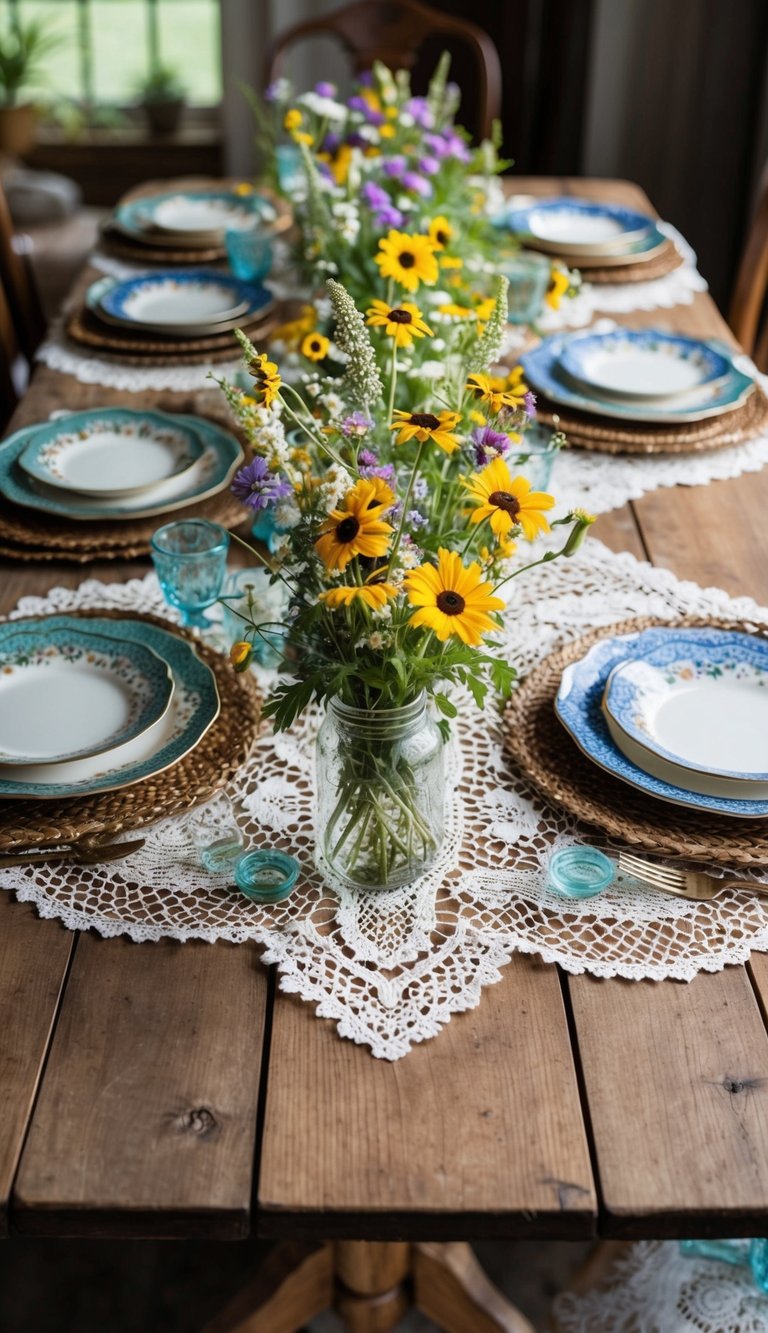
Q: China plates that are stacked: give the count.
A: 14